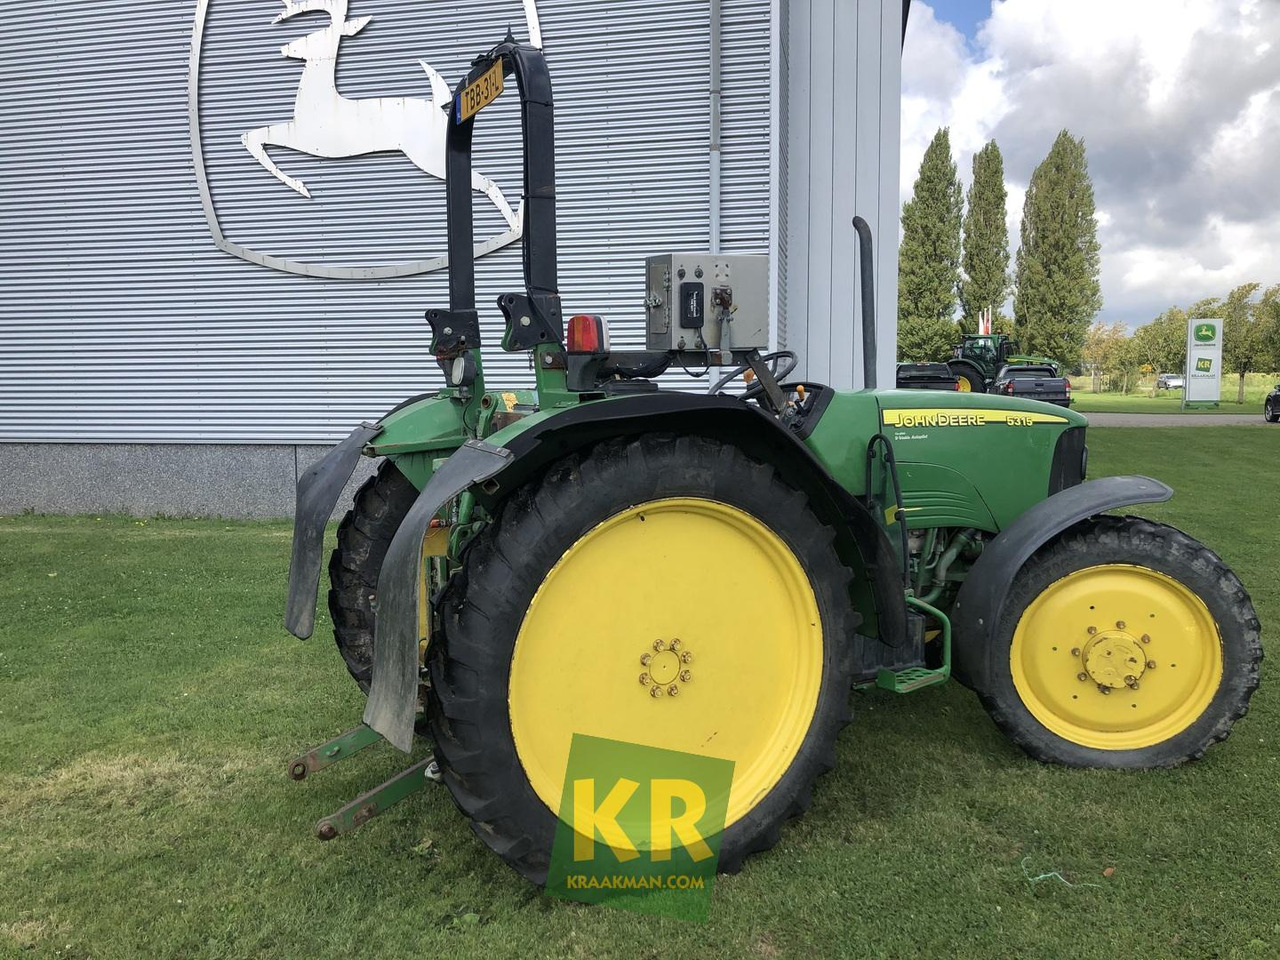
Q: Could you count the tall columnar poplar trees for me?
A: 3